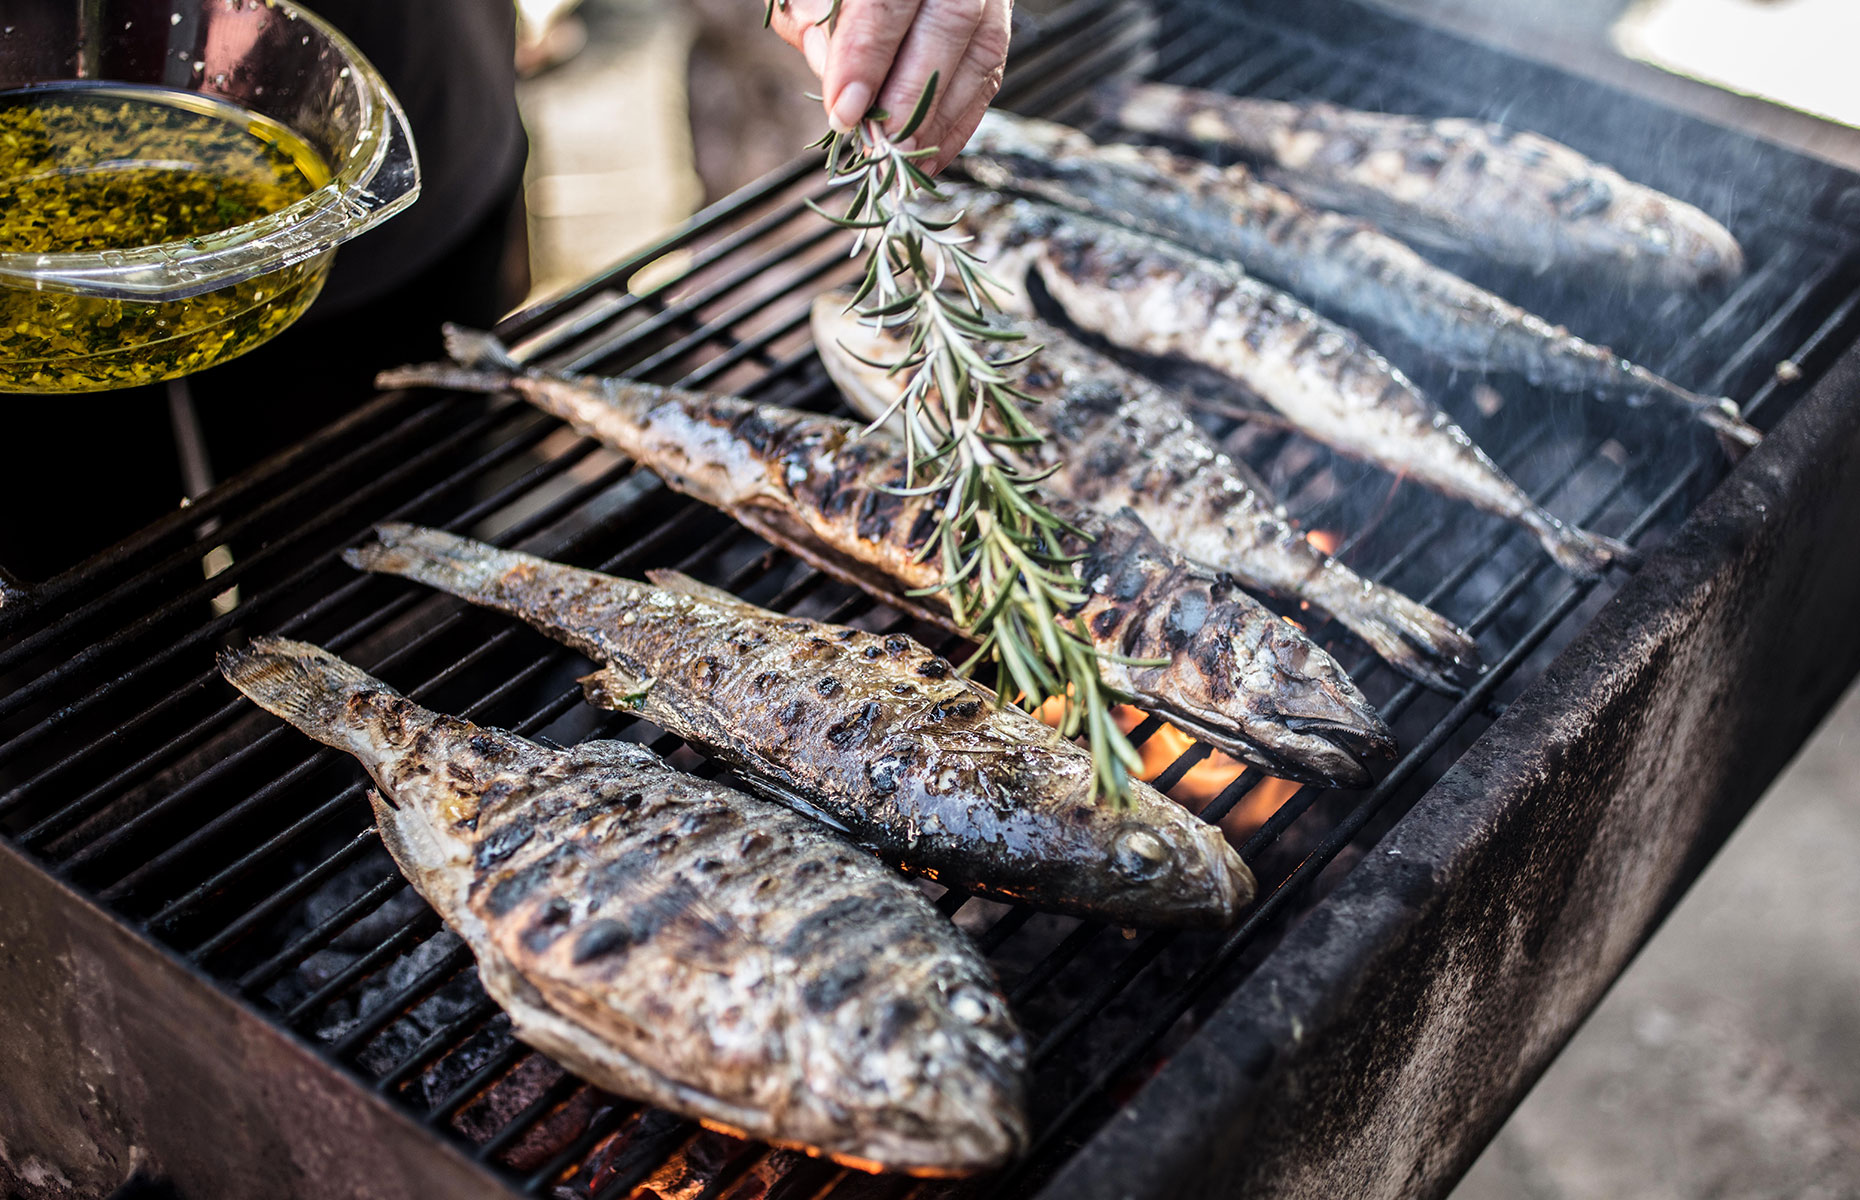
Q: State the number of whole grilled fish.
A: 7